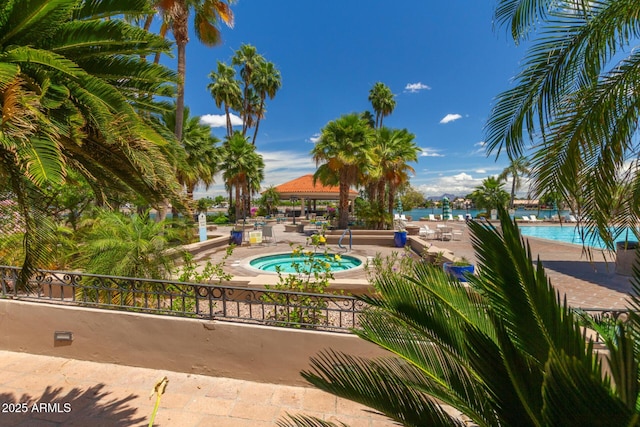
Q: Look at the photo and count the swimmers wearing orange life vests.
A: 0